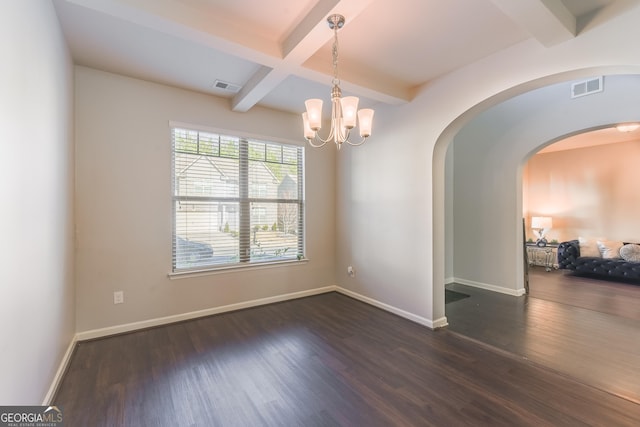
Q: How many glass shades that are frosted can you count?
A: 5